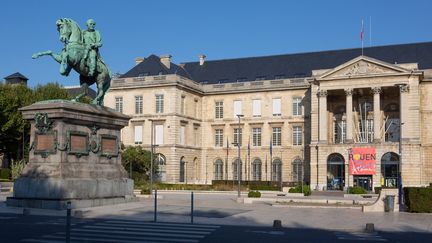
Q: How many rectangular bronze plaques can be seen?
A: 3